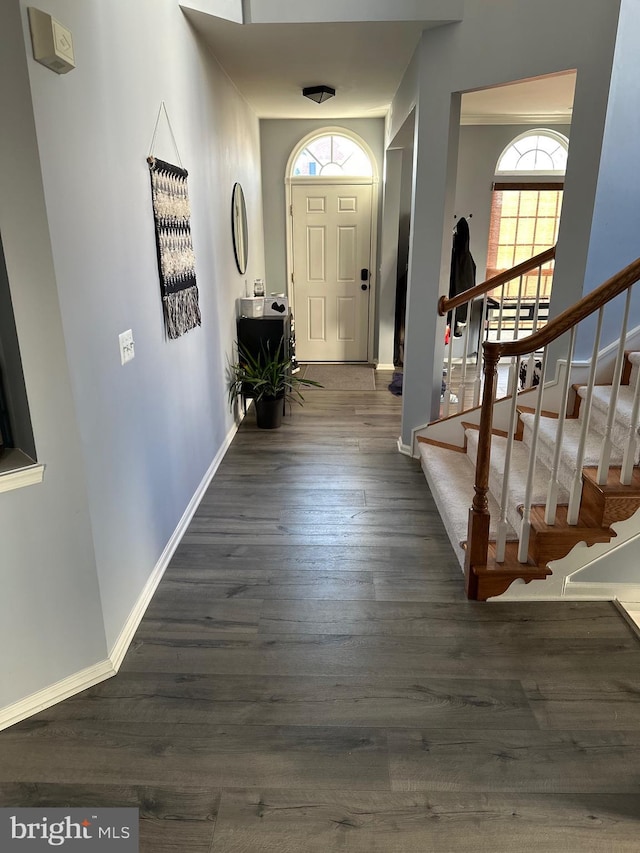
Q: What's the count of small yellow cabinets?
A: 0